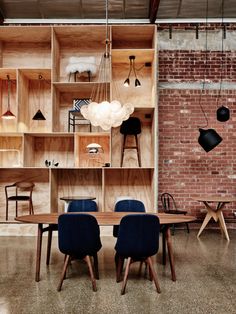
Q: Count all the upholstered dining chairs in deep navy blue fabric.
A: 4